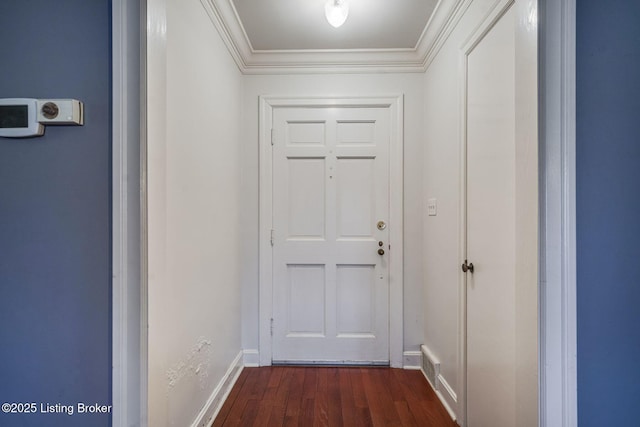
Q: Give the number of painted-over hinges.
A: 3